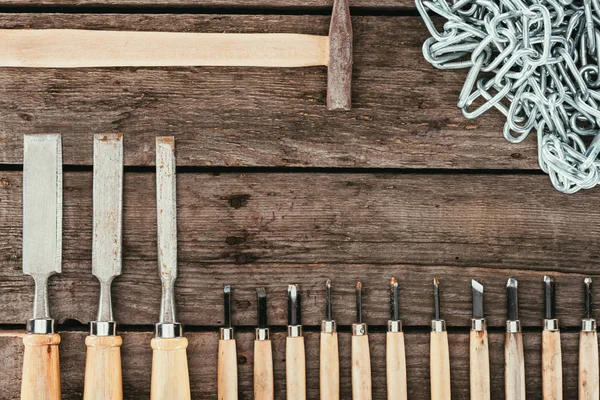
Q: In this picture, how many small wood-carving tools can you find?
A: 11